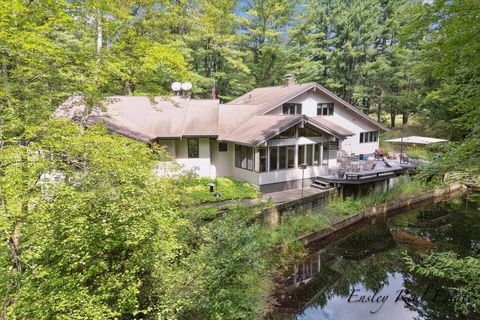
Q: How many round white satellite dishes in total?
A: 2